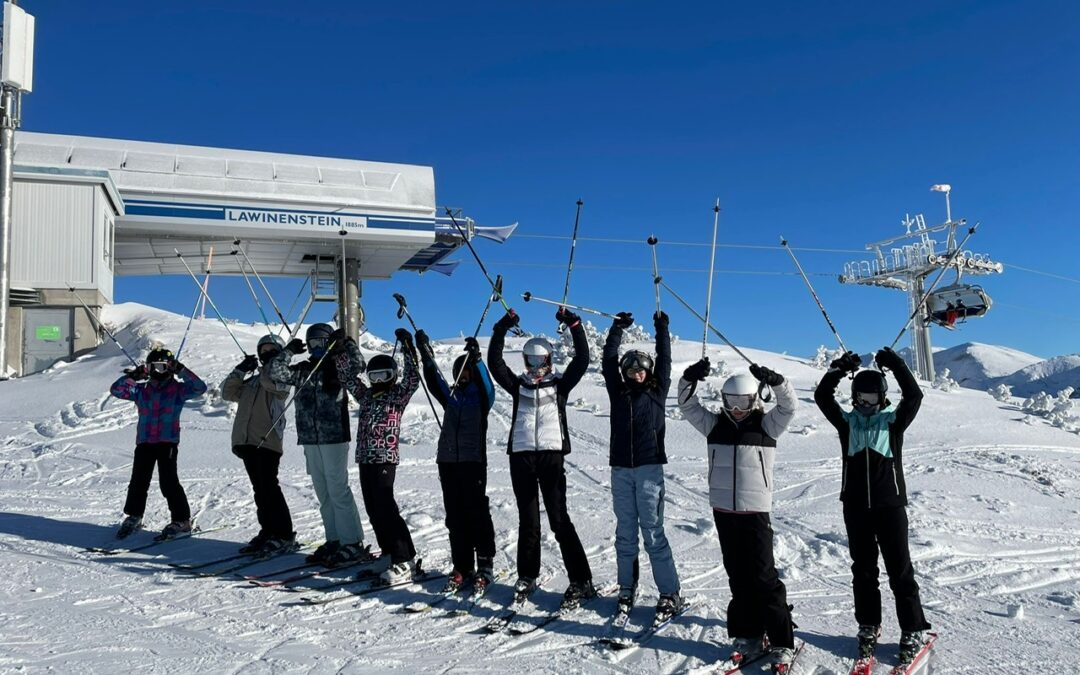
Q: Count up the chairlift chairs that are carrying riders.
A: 1